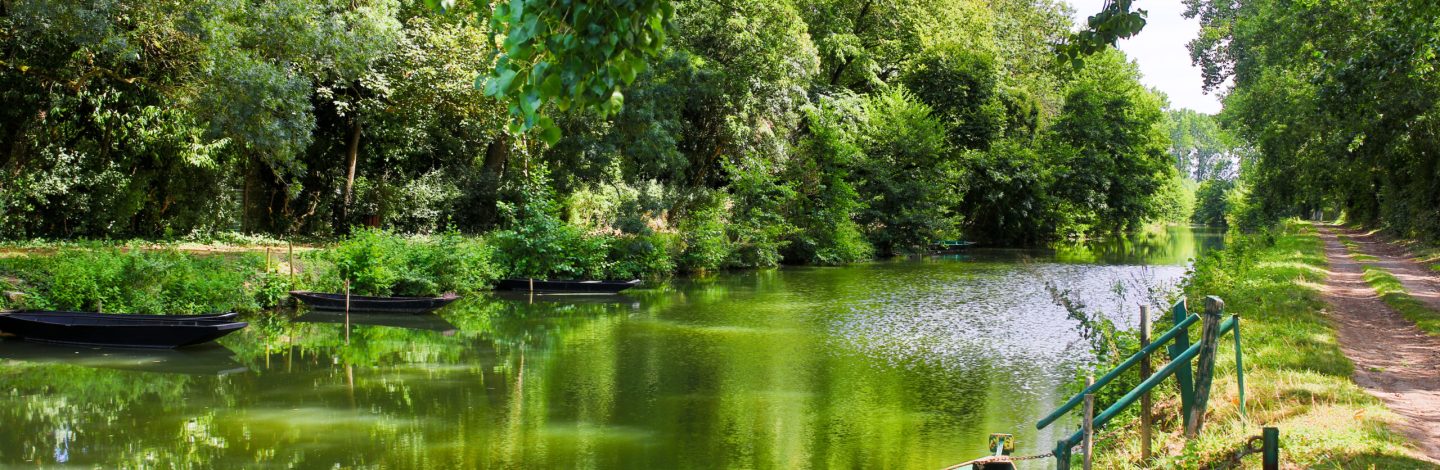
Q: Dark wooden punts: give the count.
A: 4